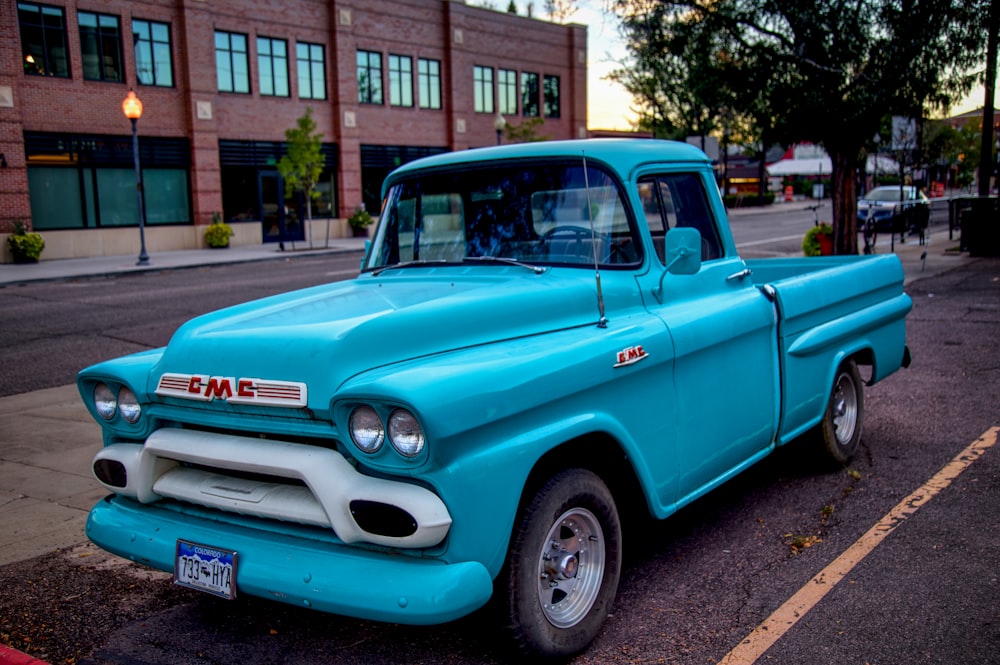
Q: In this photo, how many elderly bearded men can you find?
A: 0